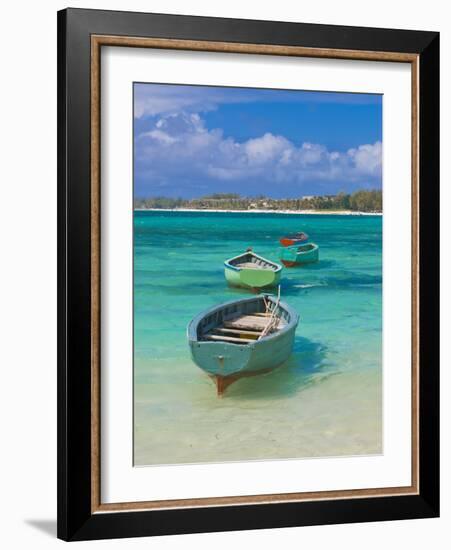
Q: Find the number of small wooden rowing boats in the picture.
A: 4